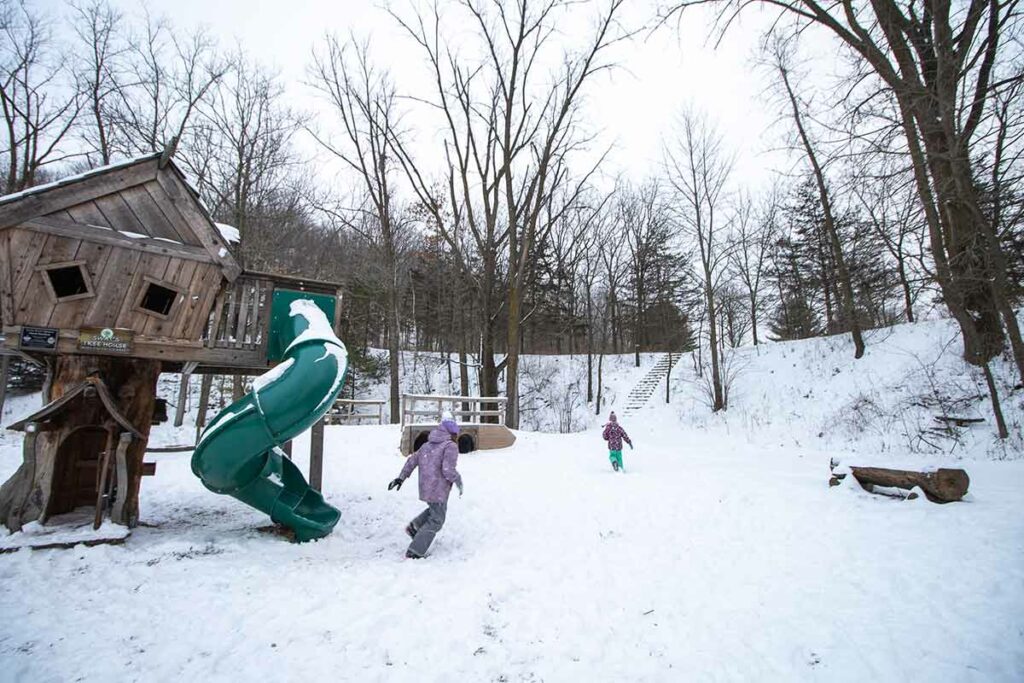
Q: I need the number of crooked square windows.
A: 2